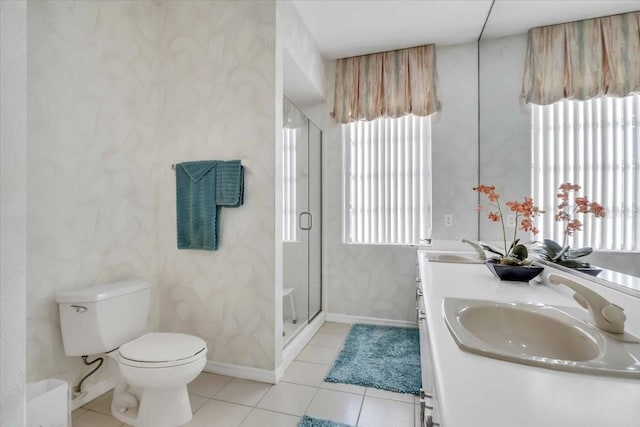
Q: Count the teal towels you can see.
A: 2